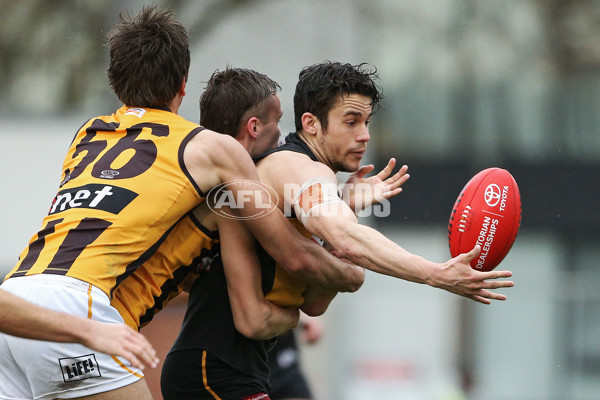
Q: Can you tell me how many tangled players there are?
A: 3